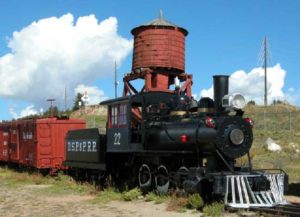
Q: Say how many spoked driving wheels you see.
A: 3